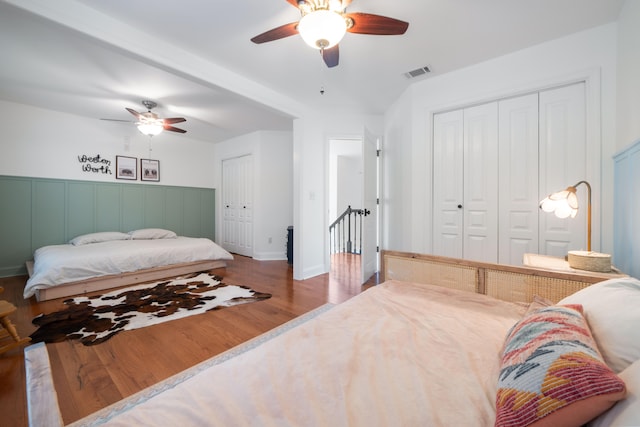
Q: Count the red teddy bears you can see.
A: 0